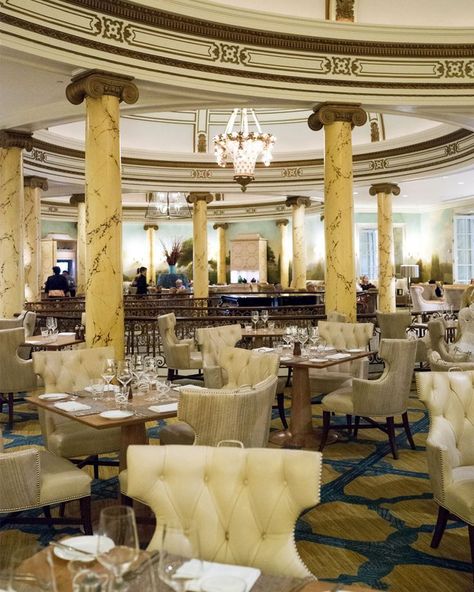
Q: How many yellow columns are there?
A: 11